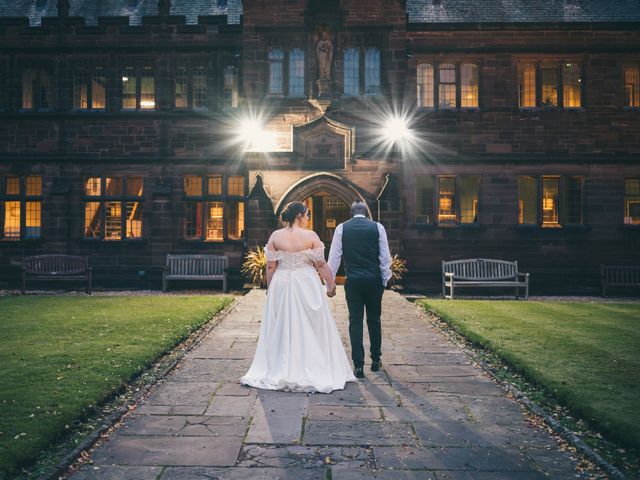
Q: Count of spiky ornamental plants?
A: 2